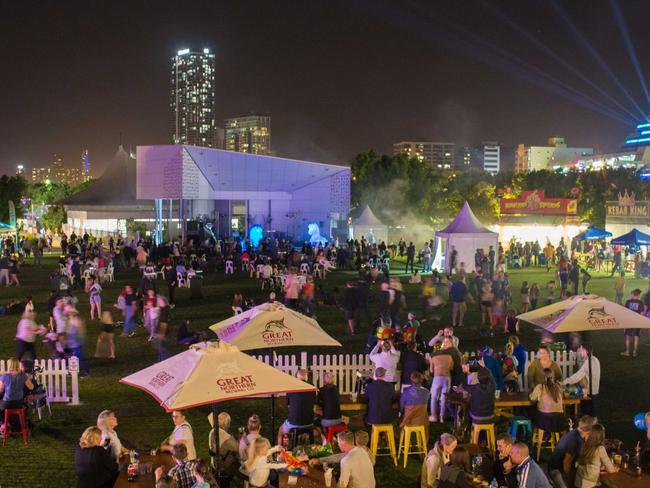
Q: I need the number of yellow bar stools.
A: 4